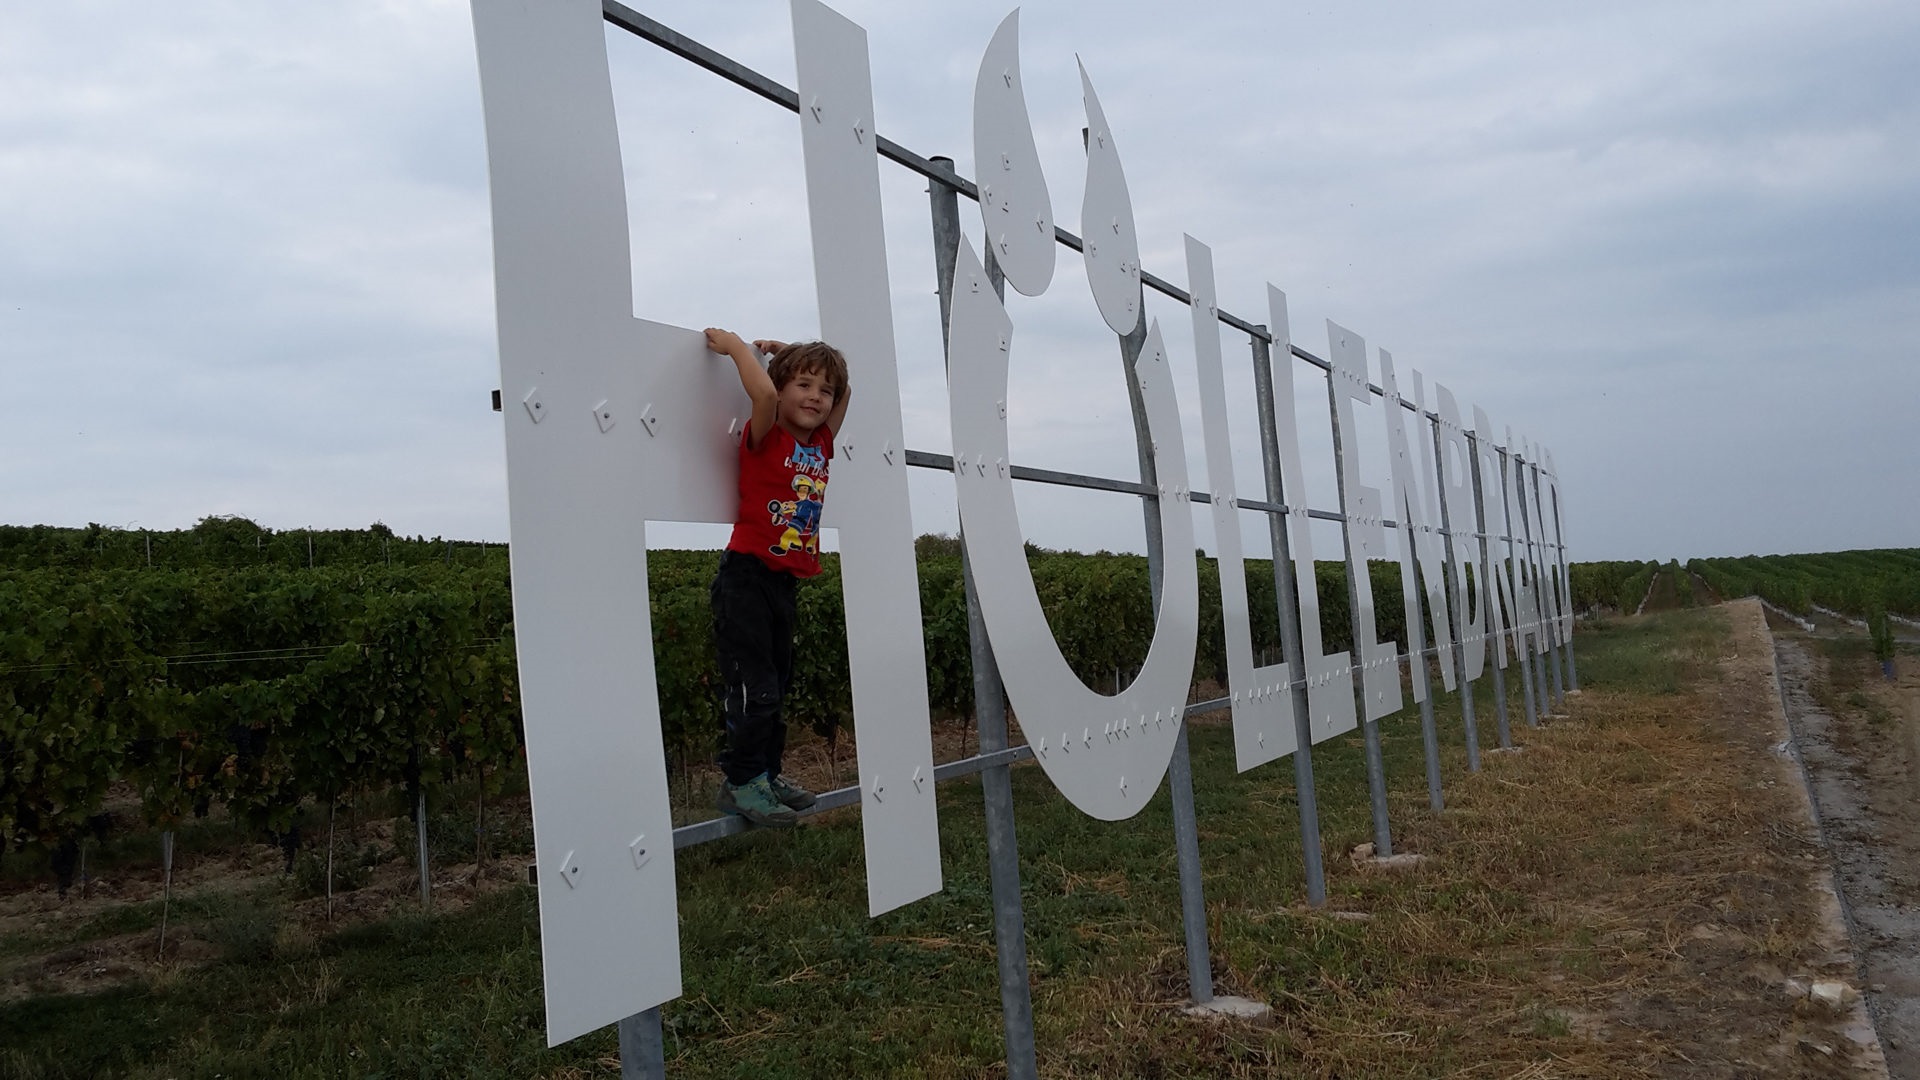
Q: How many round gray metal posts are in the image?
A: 12